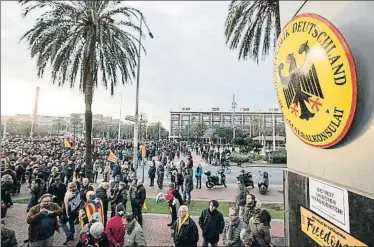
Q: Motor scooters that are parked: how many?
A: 3